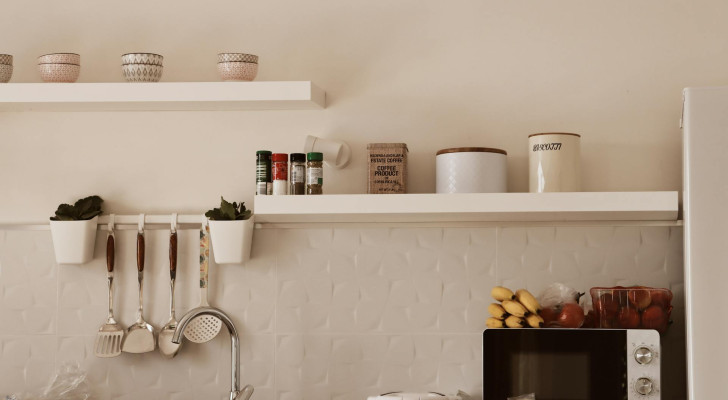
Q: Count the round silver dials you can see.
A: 2